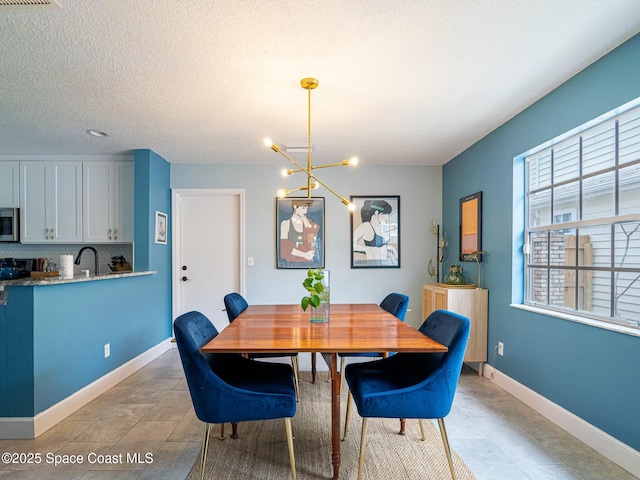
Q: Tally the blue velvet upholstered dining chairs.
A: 4